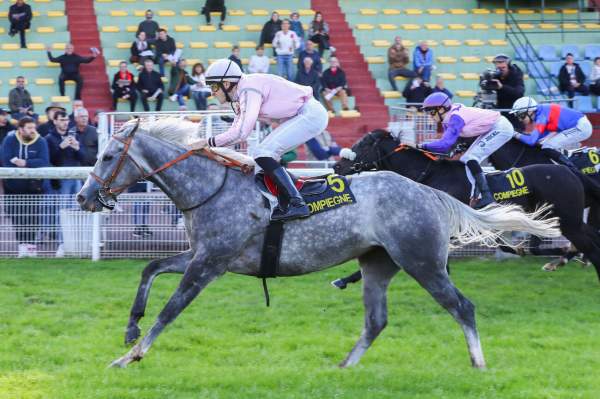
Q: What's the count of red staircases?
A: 2